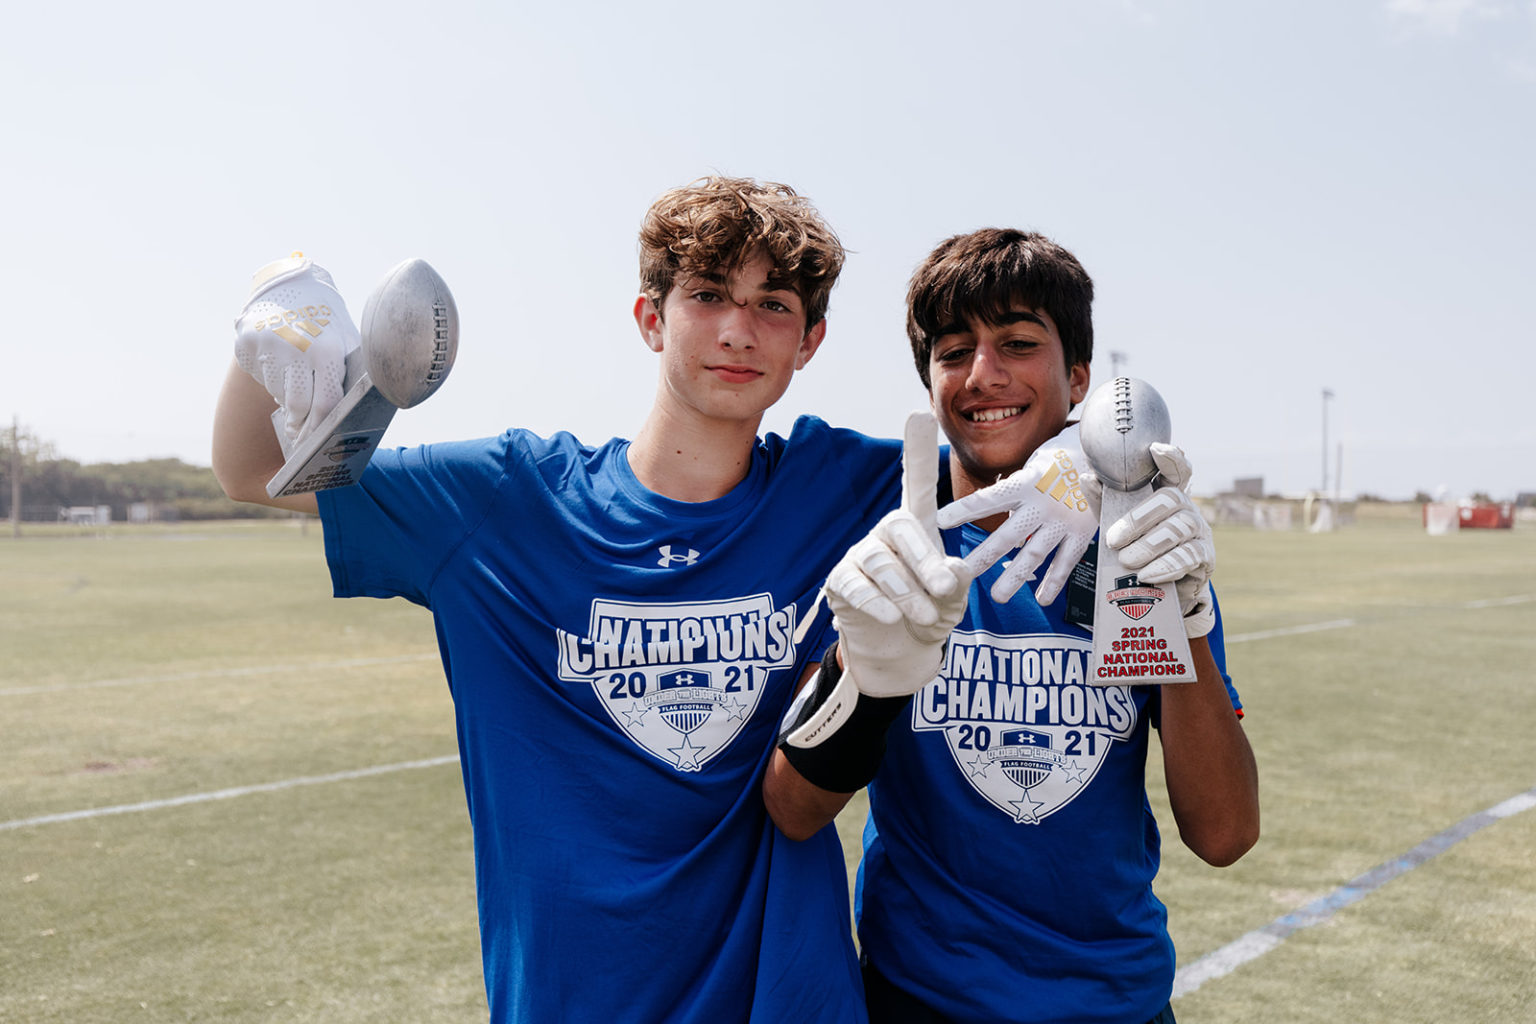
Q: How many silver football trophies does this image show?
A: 2